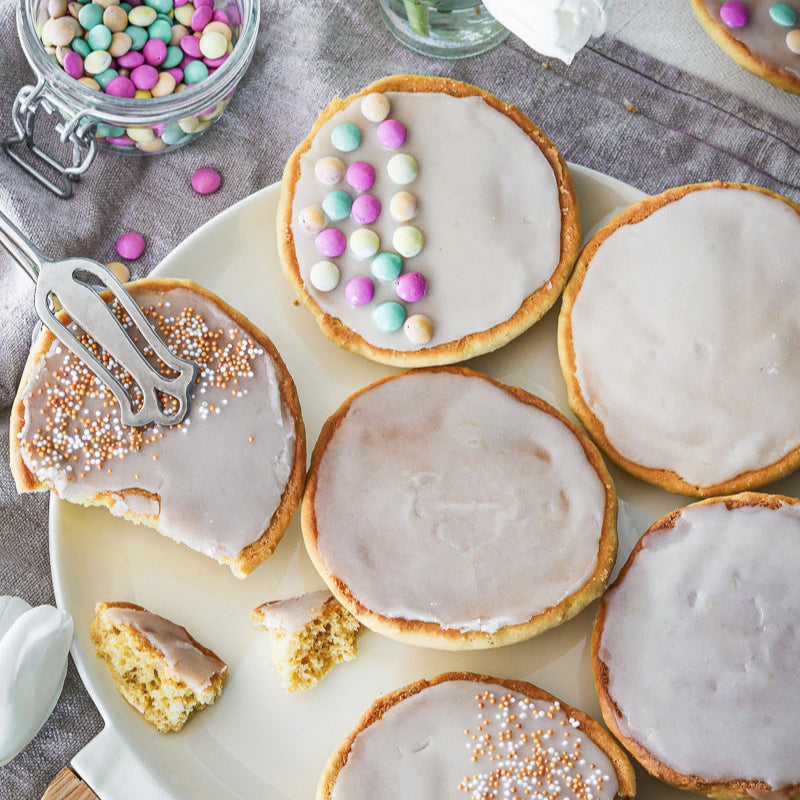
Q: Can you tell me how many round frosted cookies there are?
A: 7